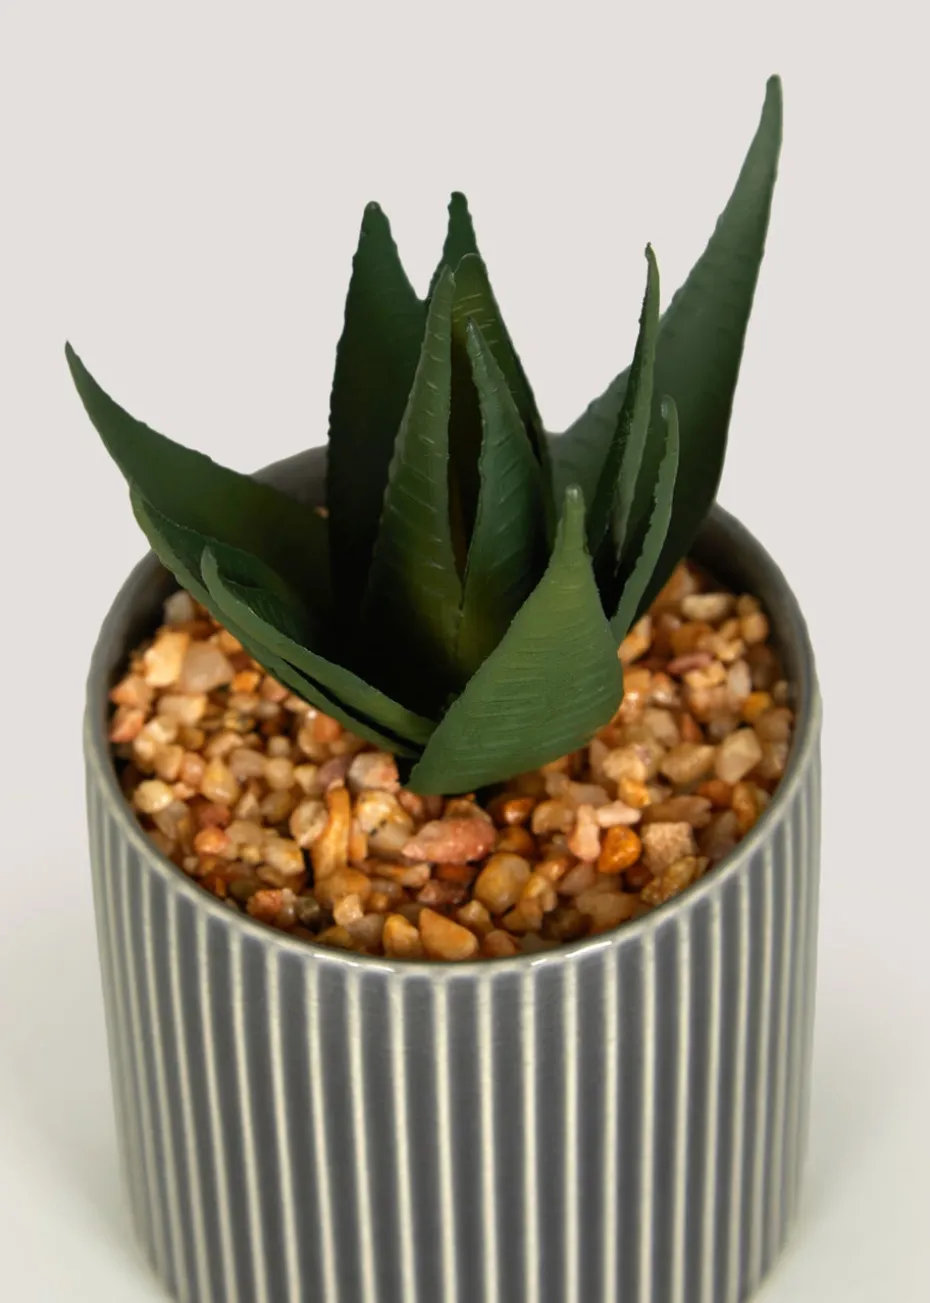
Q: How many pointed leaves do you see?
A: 12